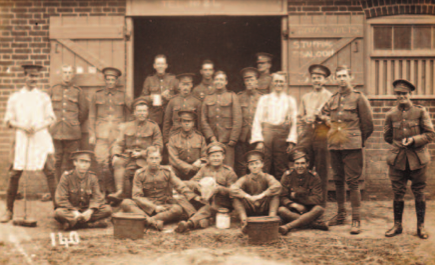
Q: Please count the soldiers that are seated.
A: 7